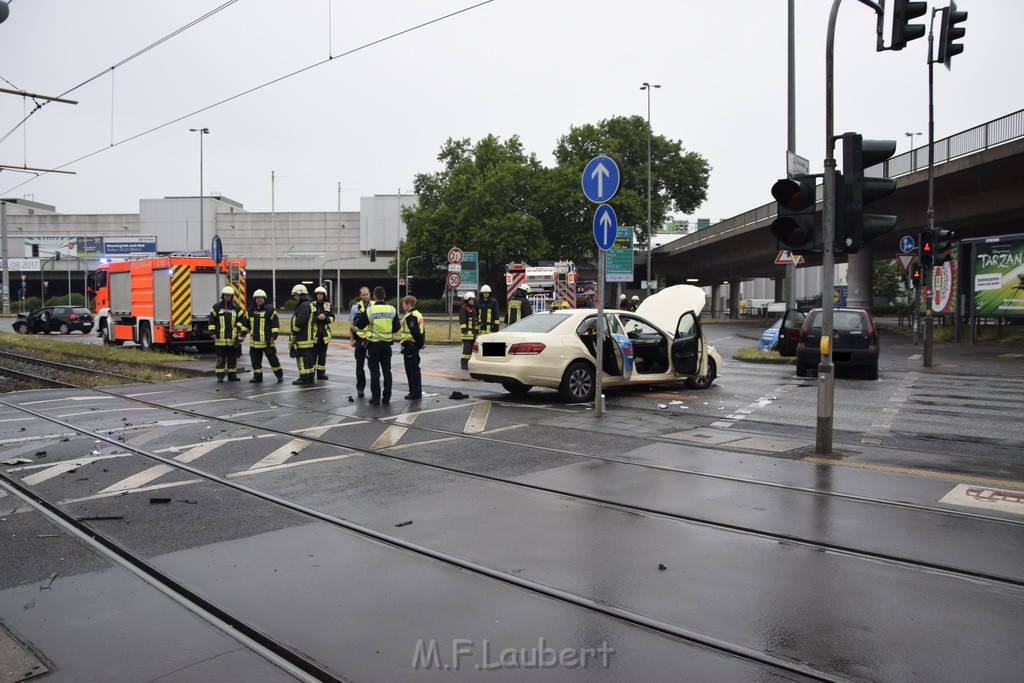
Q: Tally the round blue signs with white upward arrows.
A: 2